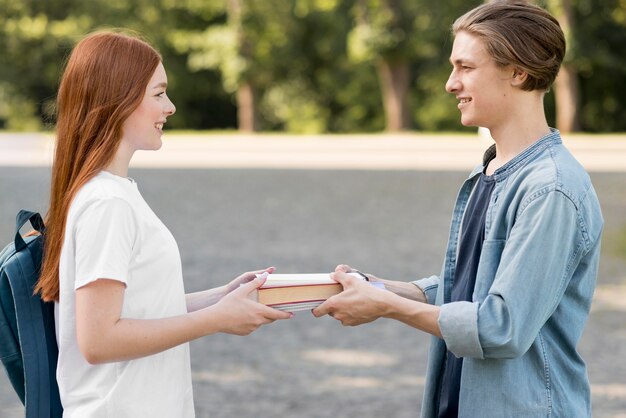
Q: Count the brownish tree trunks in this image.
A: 3